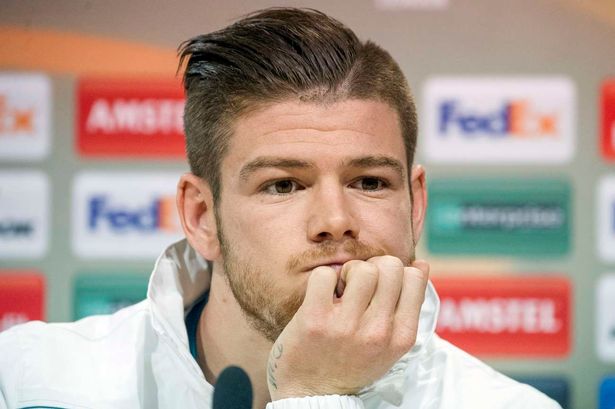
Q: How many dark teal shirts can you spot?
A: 1